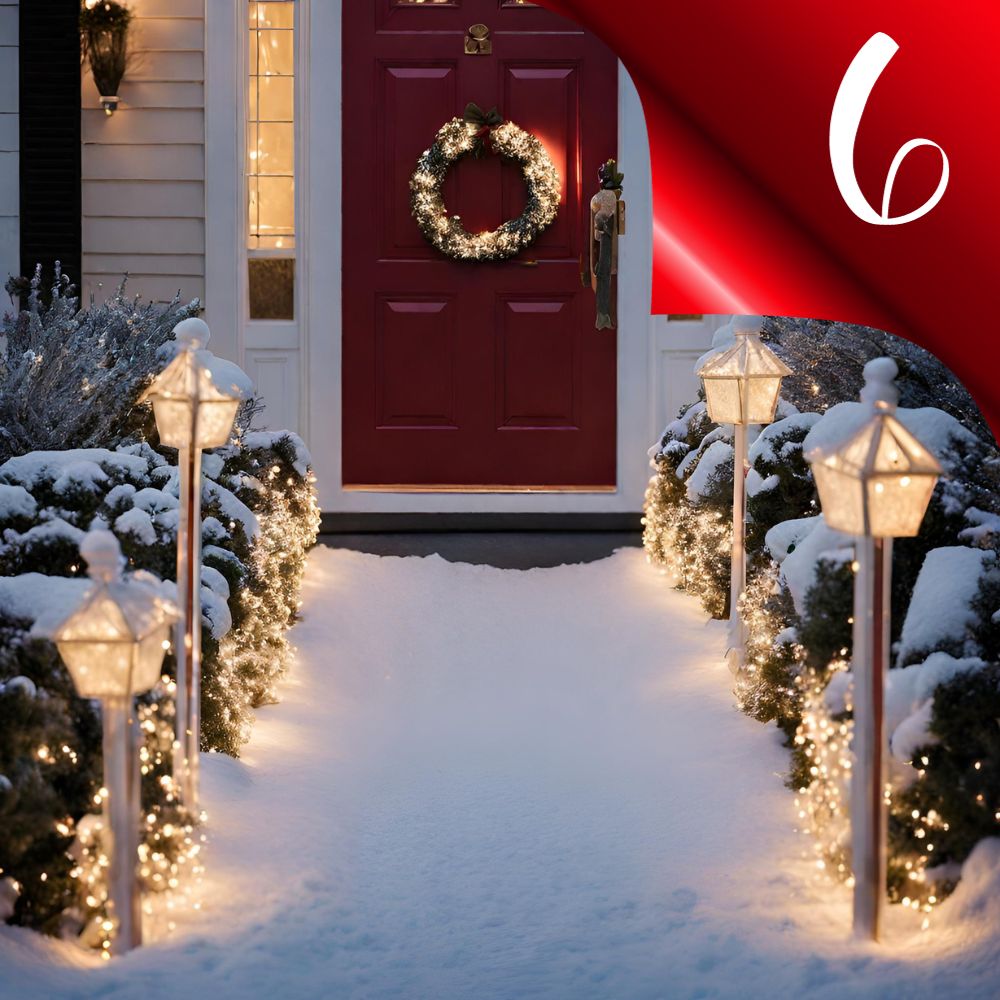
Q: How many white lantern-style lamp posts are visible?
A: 4